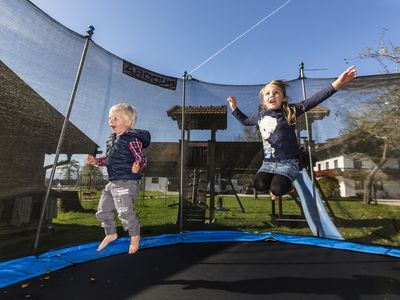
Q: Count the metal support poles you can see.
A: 3